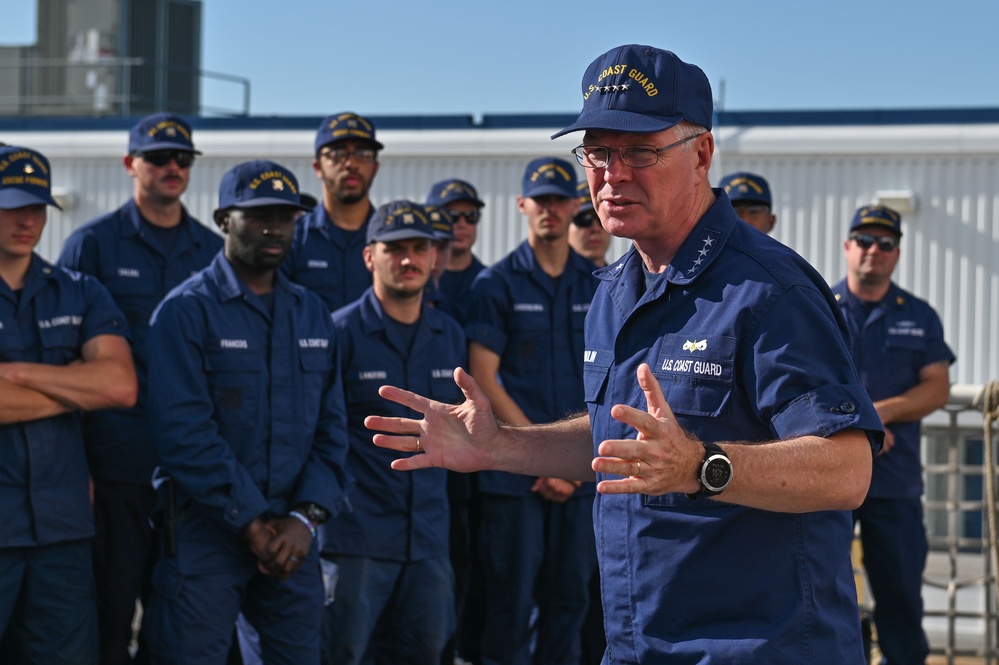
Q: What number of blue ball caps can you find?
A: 12